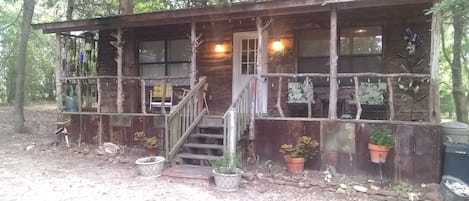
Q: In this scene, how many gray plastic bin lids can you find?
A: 1